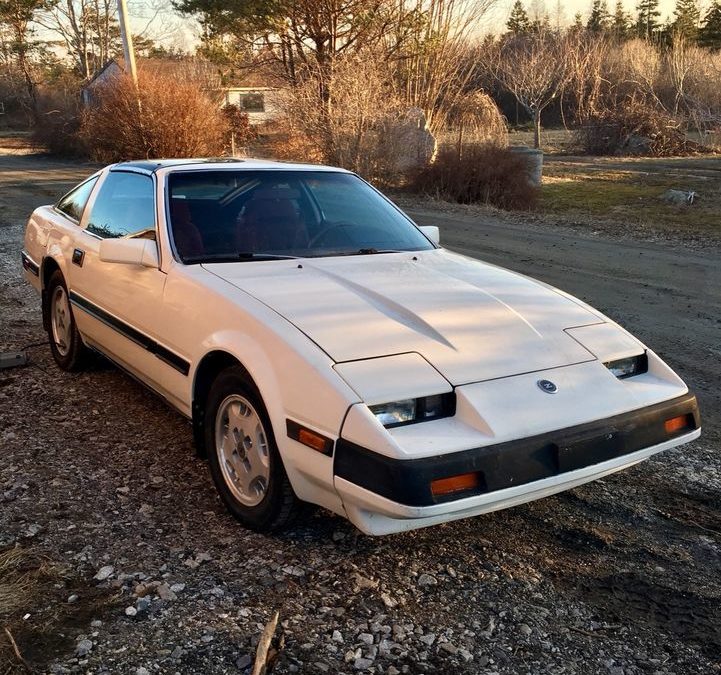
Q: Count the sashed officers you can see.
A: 0